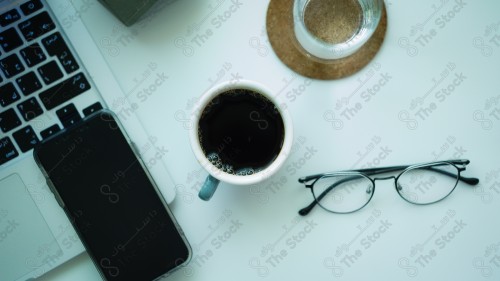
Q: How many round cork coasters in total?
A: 1